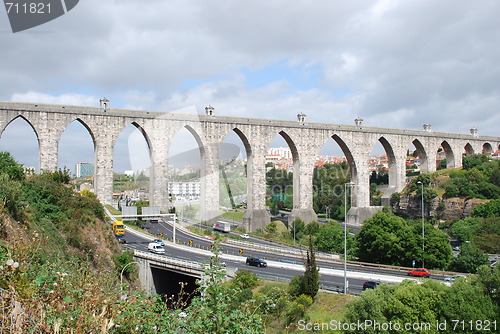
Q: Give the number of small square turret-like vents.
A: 6